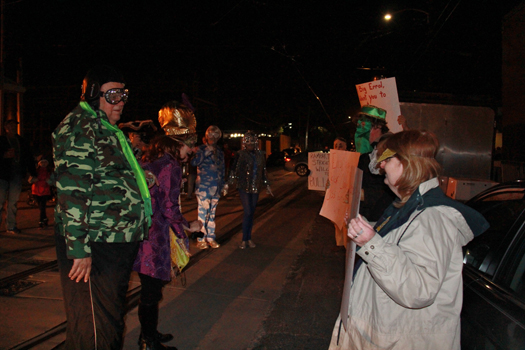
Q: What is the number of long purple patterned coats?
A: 1